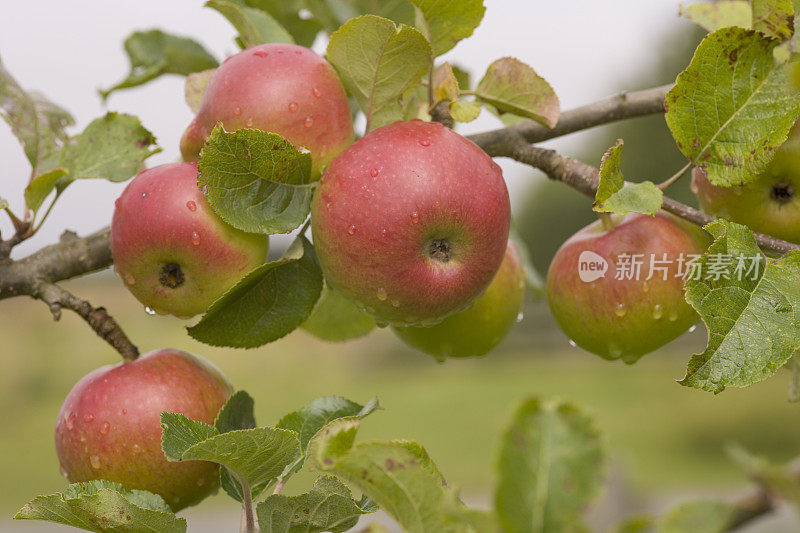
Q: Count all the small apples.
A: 7